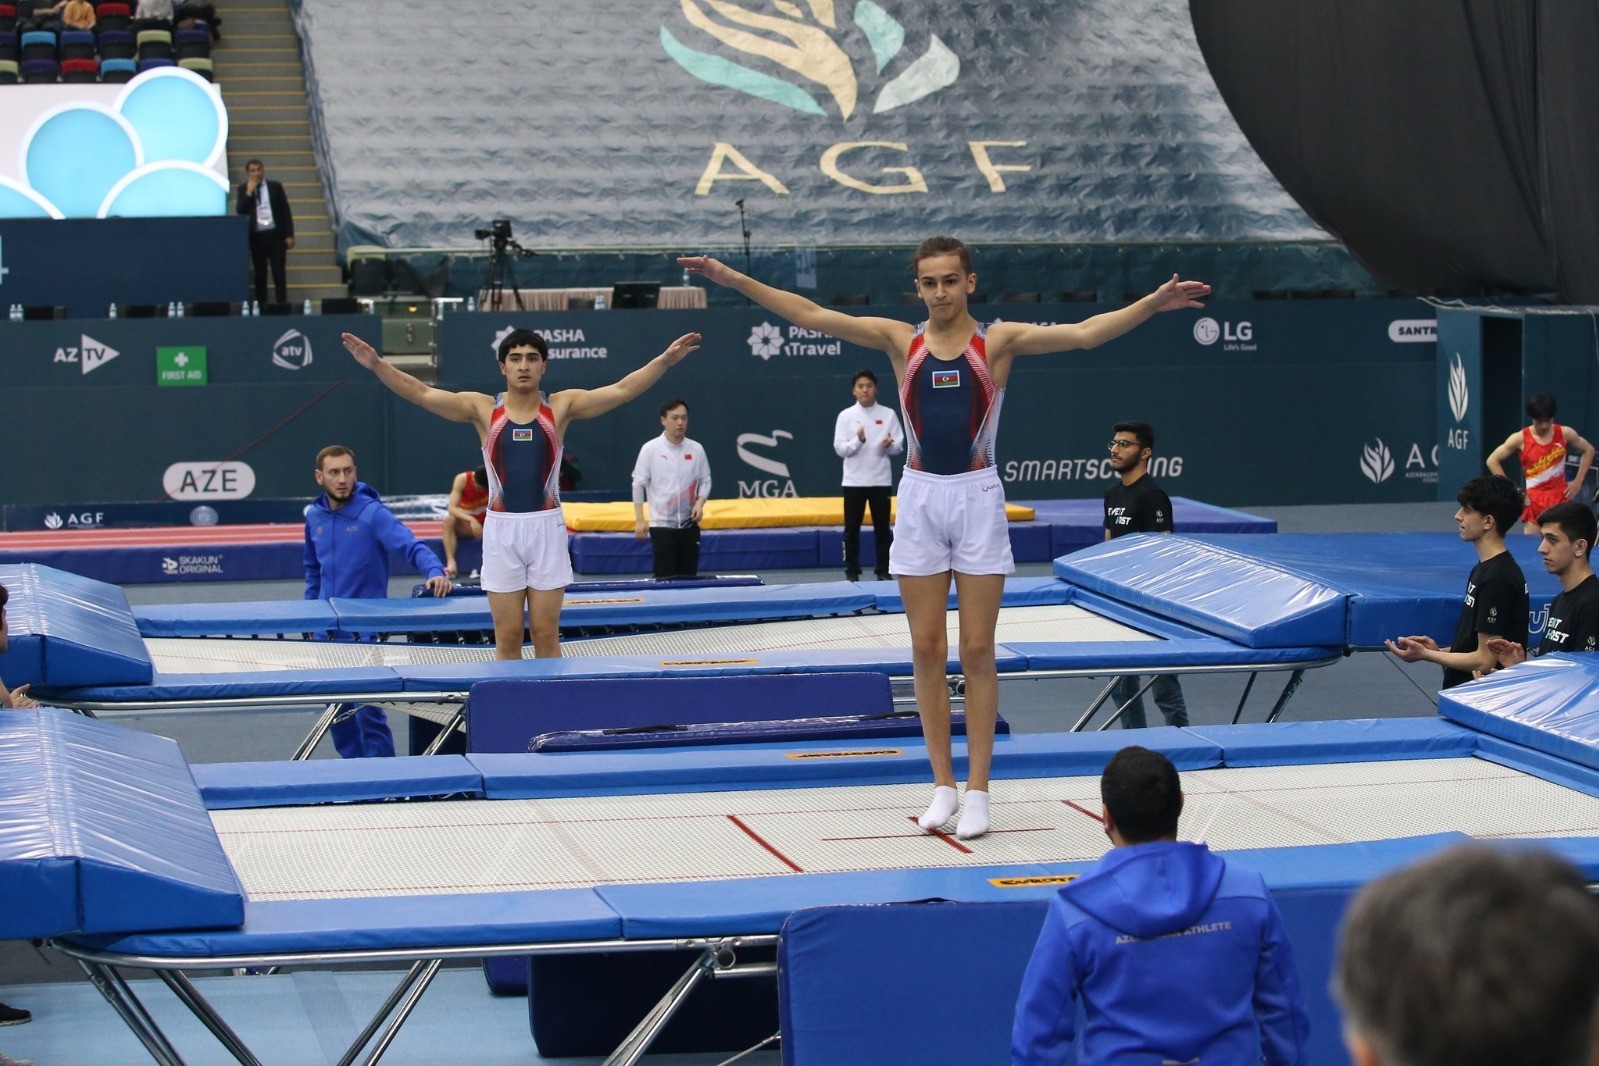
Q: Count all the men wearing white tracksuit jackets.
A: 2